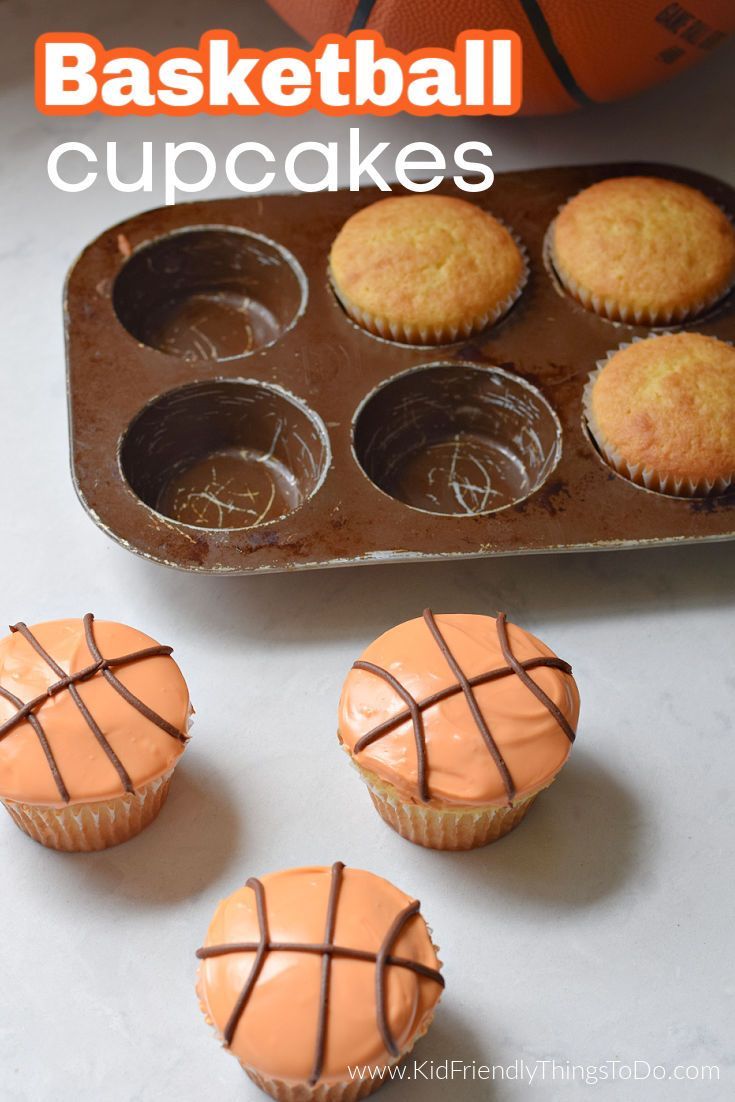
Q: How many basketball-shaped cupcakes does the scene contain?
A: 3